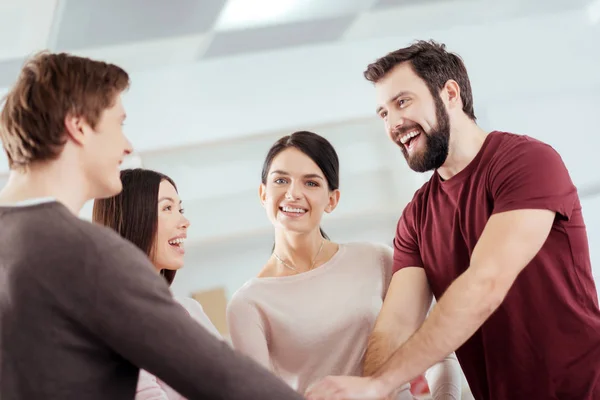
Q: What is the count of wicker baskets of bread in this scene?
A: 0